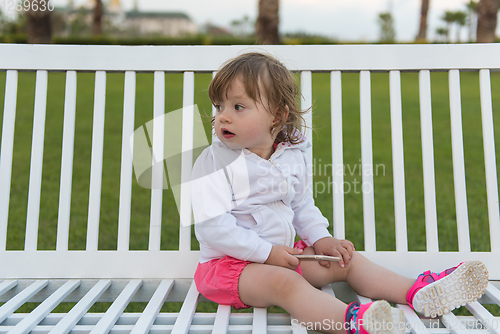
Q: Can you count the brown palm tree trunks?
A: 5